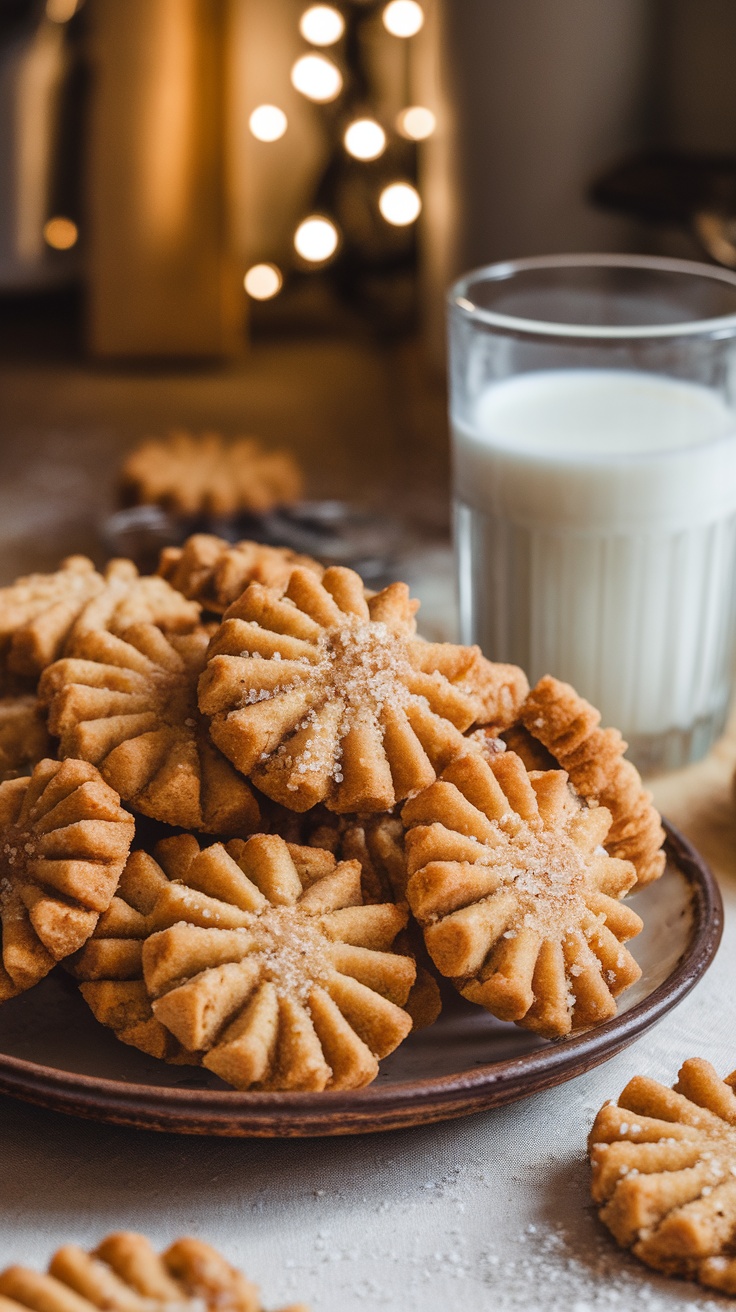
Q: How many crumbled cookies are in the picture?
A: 0